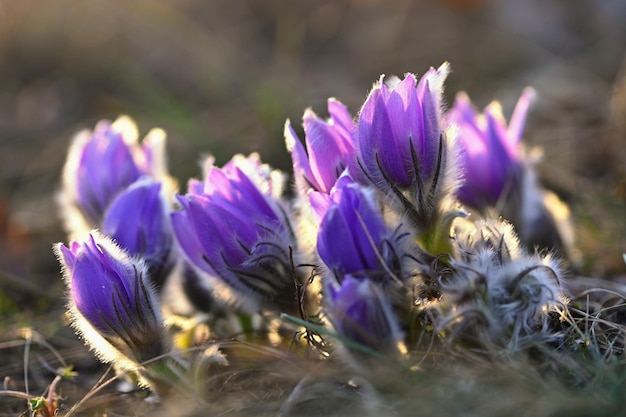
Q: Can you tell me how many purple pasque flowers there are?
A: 9